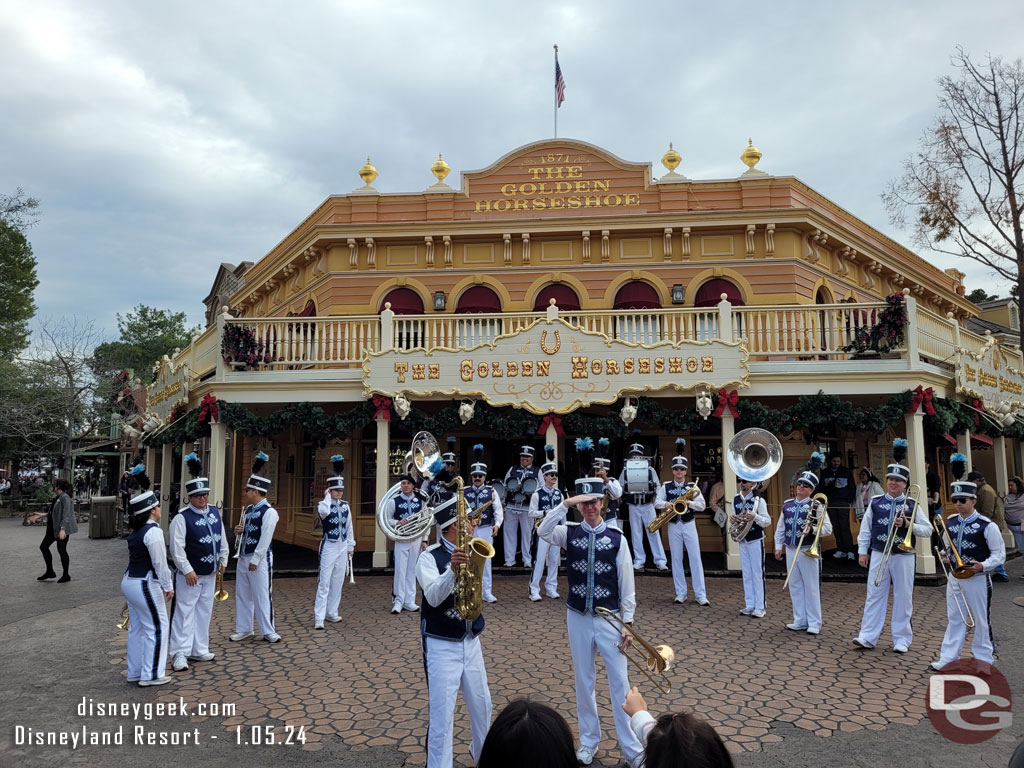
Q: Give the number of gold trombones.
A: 4